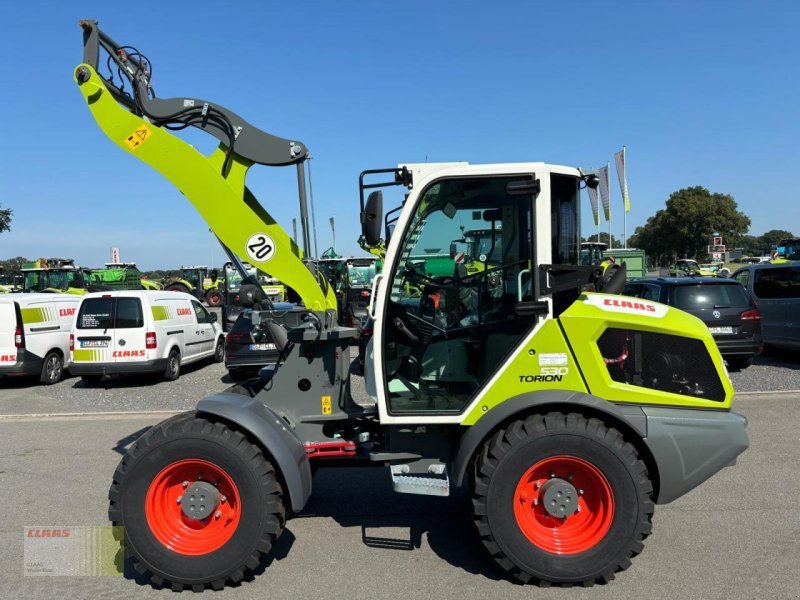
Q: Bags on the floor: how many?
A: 0